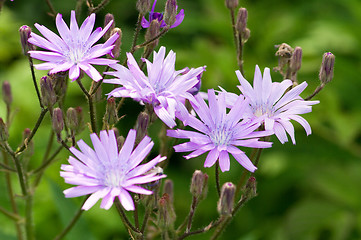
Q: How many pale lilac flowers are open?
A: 5